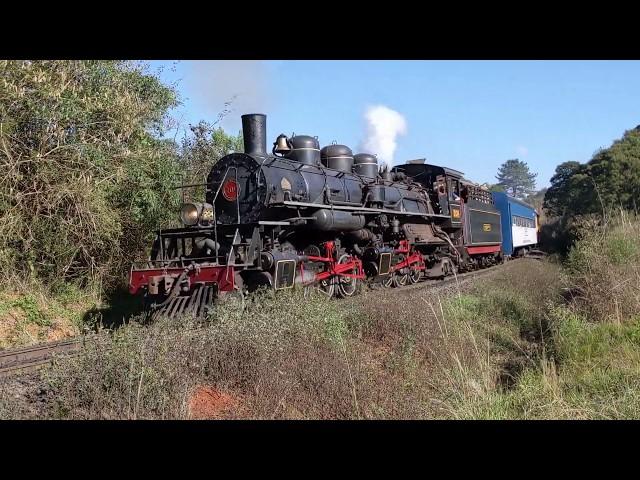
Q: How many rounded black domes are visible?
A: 3